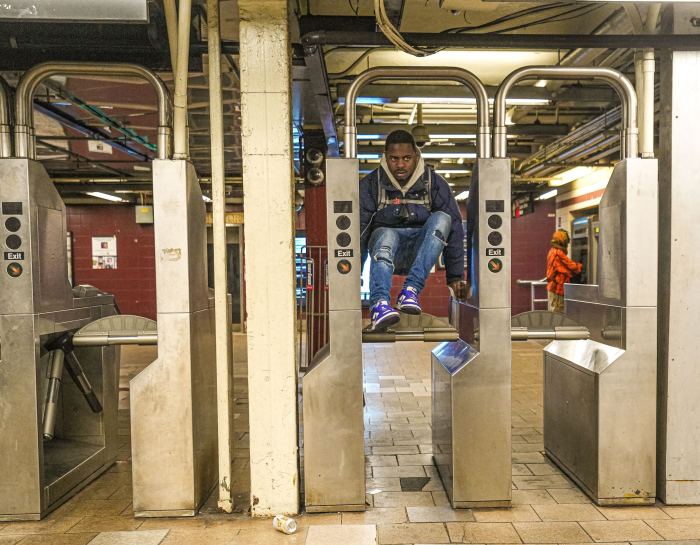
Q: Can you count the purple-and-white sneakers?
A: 2